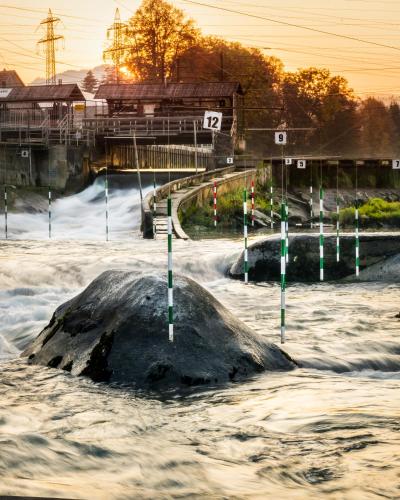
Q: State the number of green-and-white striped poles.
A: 13